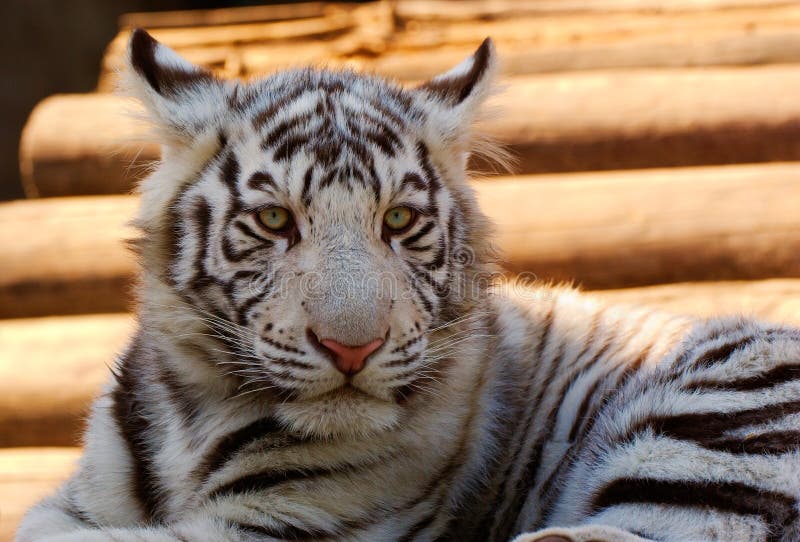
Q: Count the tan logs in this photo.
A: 5